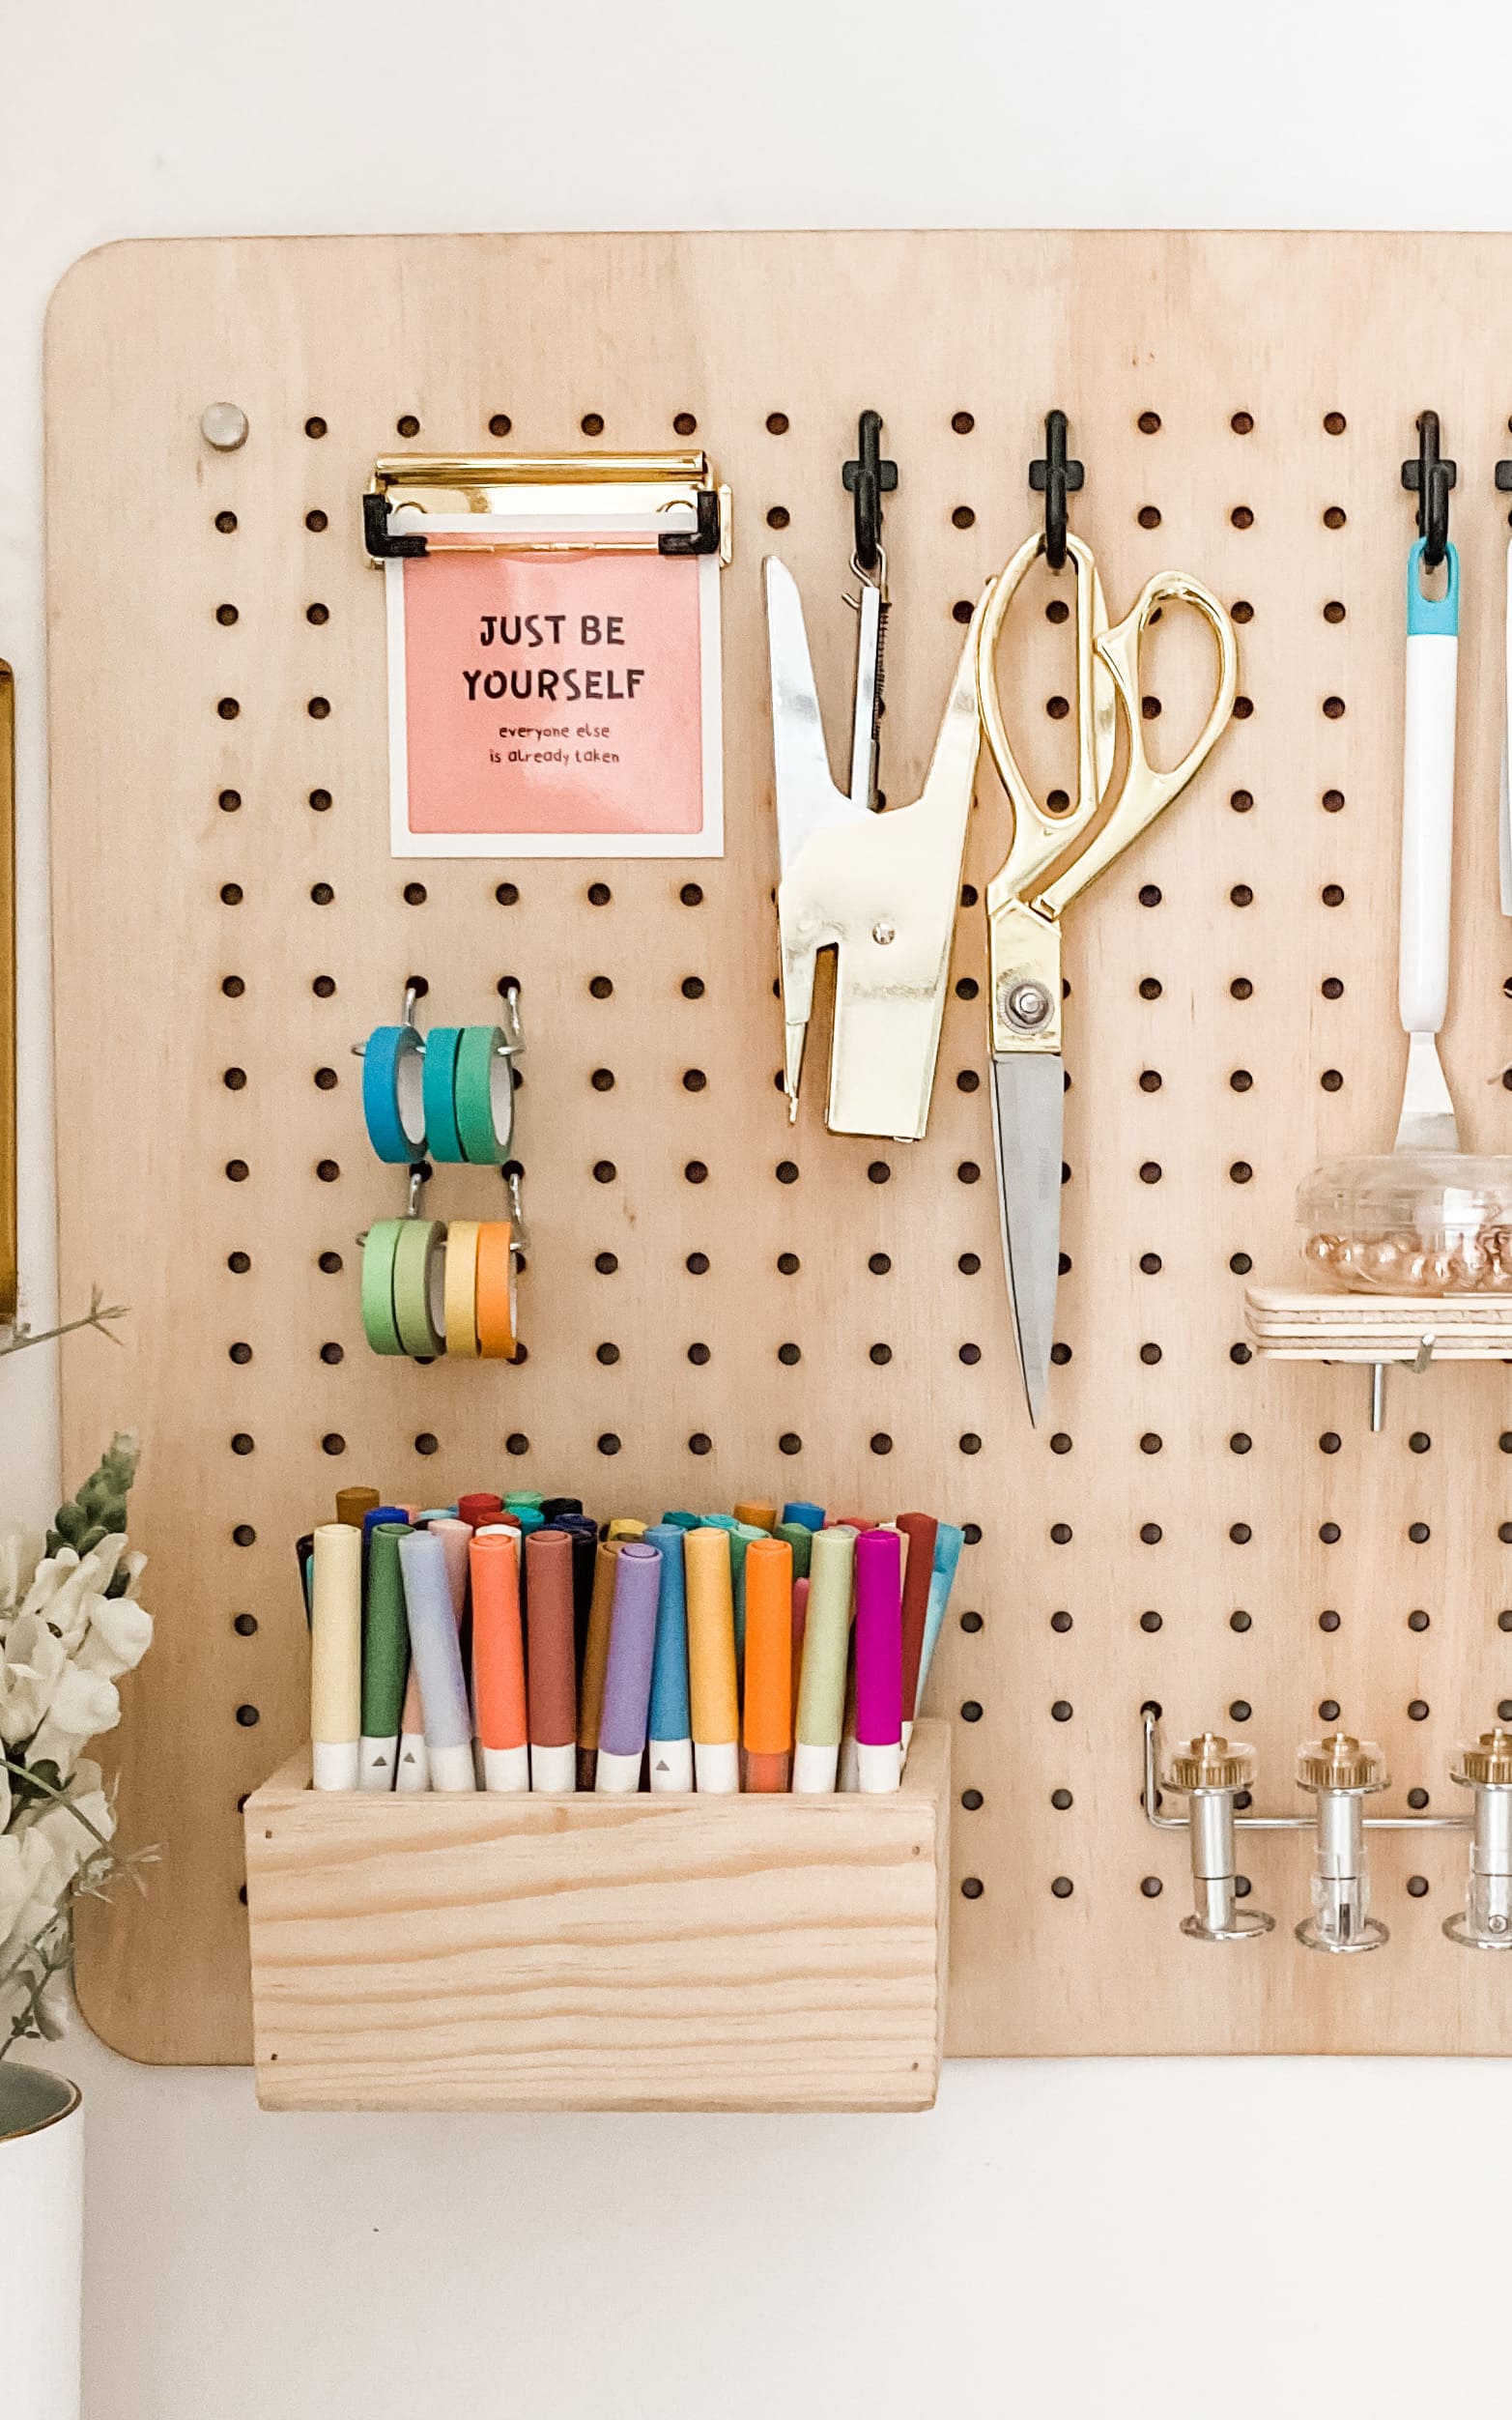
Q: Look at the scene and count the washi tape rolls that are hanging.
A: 7